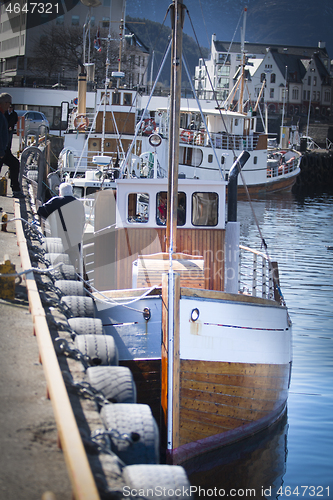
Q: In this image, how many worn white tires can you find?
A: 10